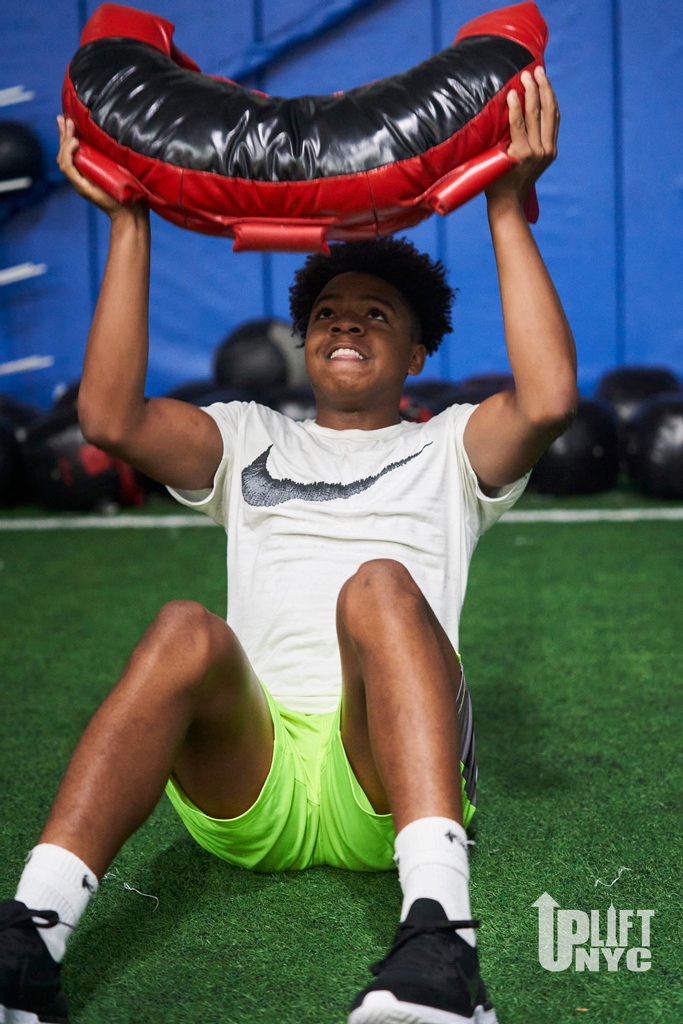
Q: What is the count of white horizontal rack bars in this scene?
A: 4